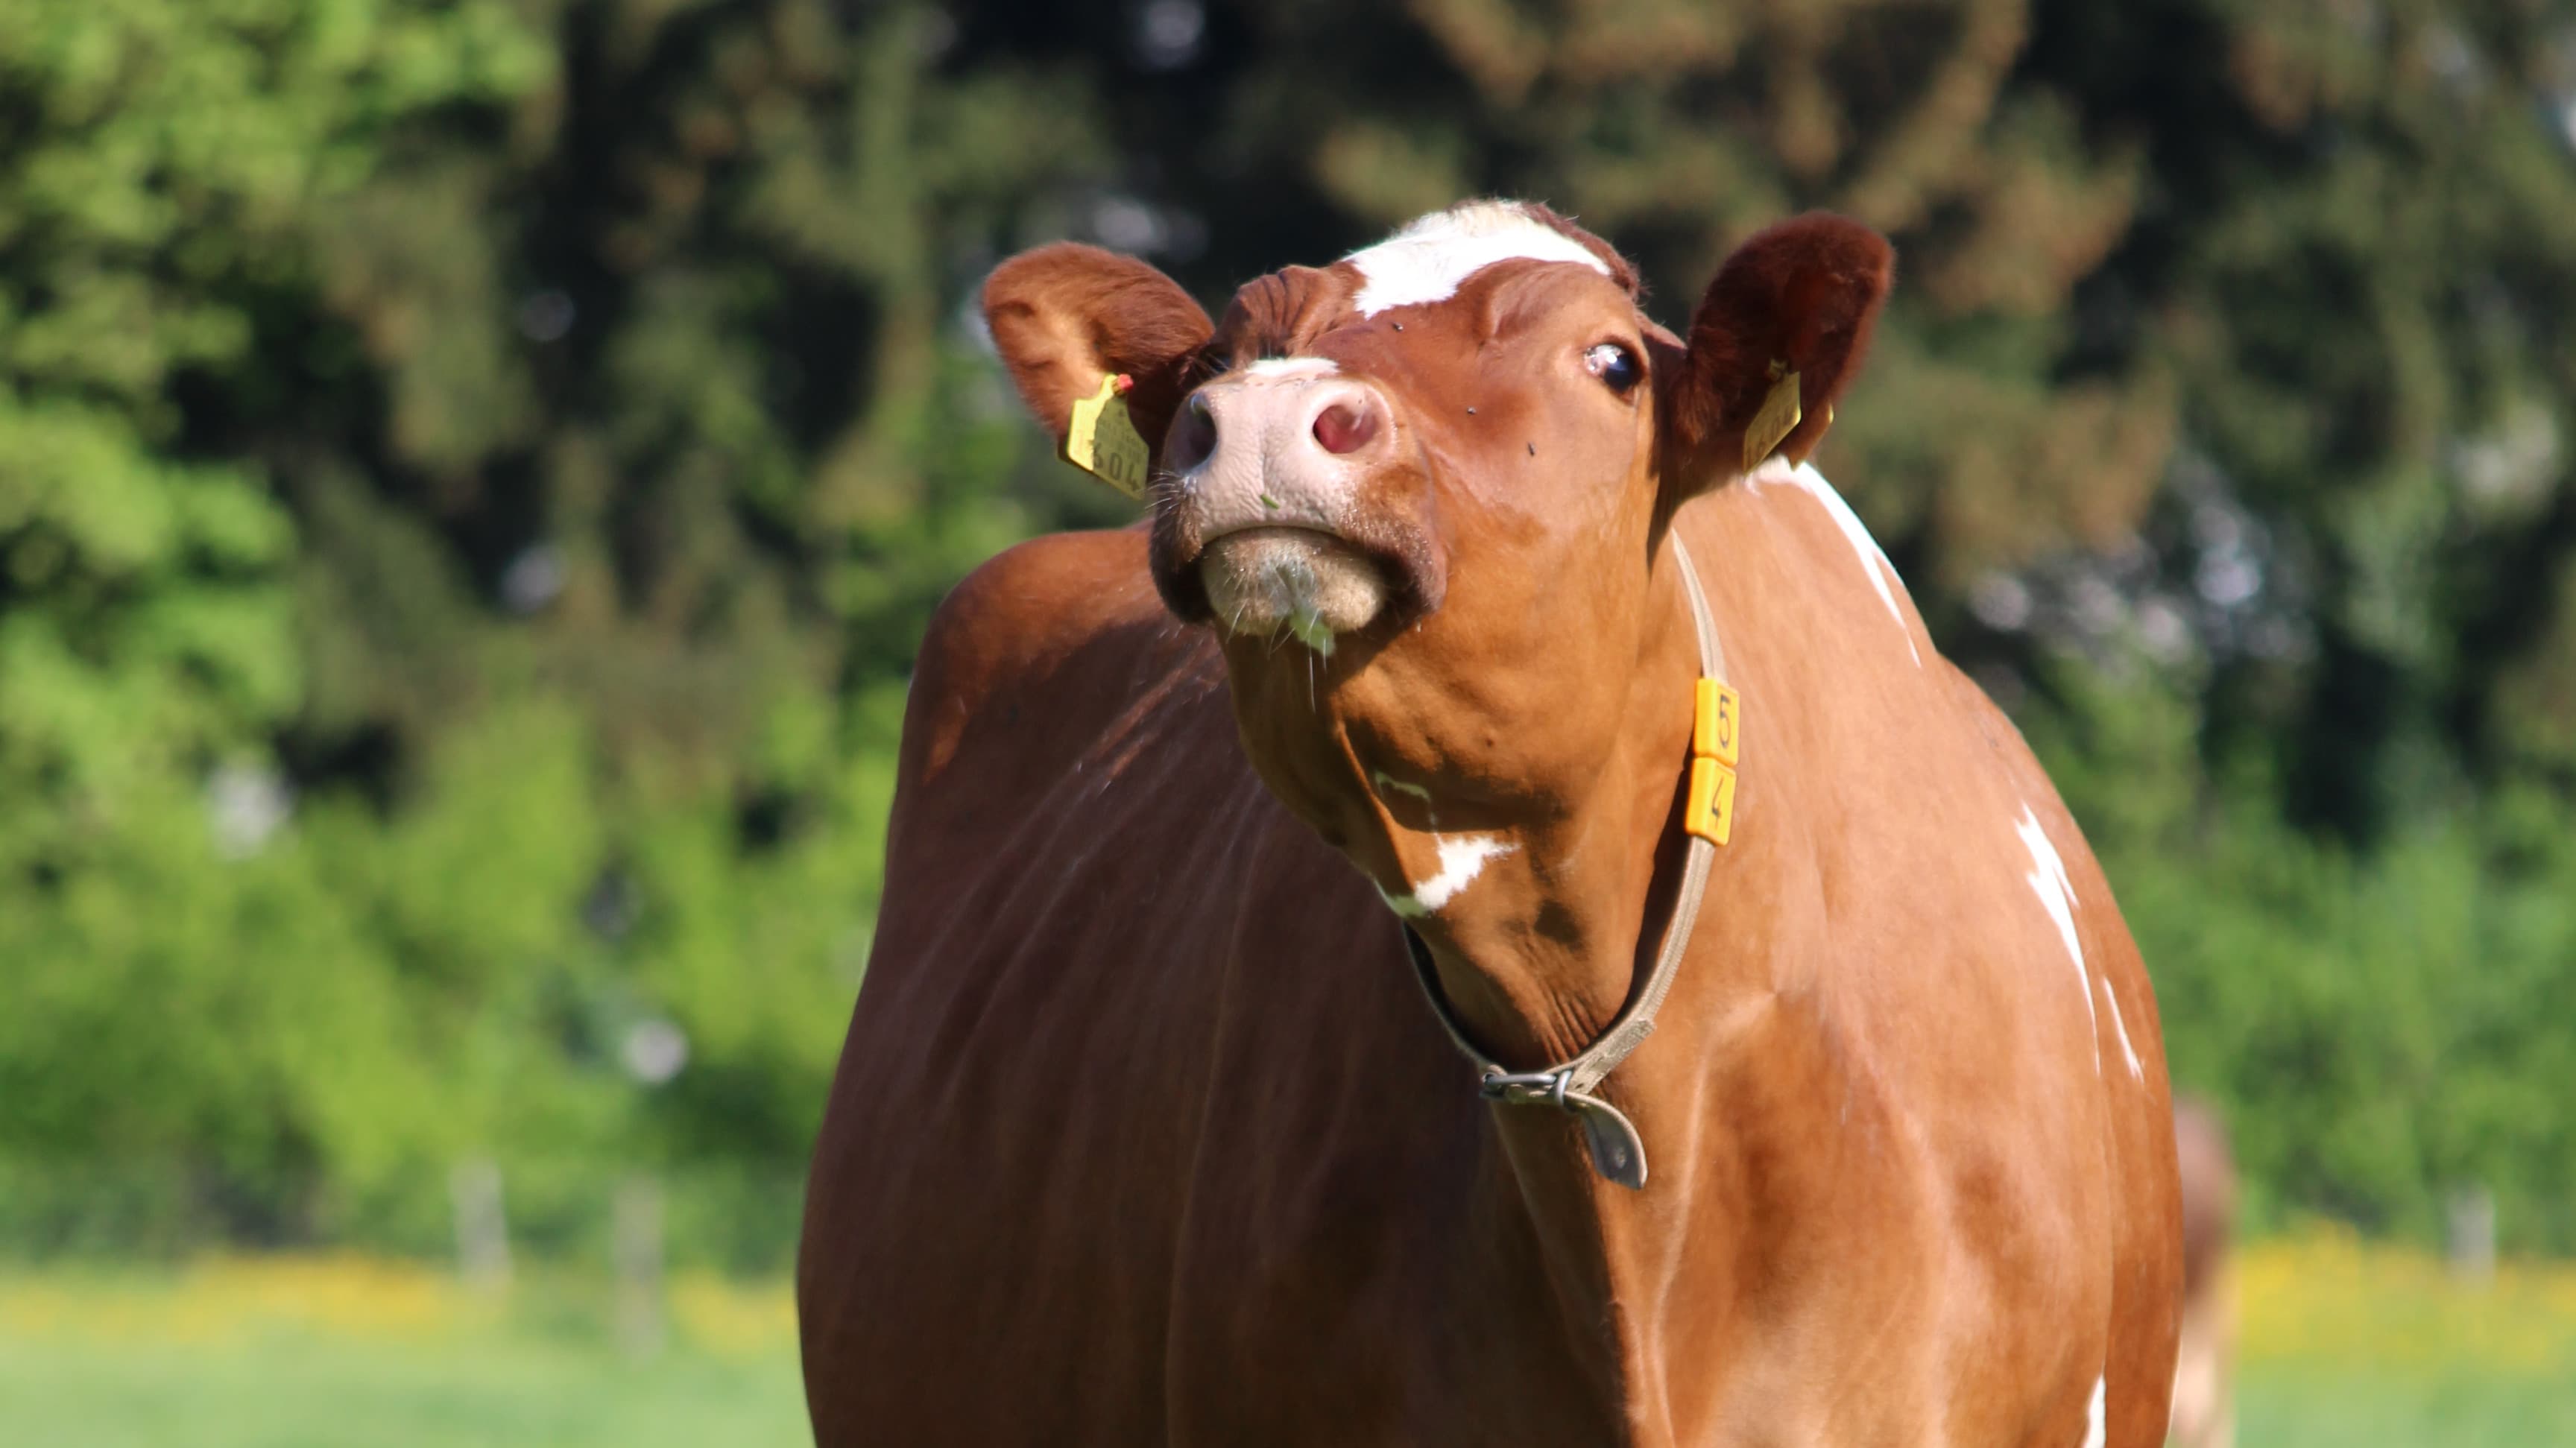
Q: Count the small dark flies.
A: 3